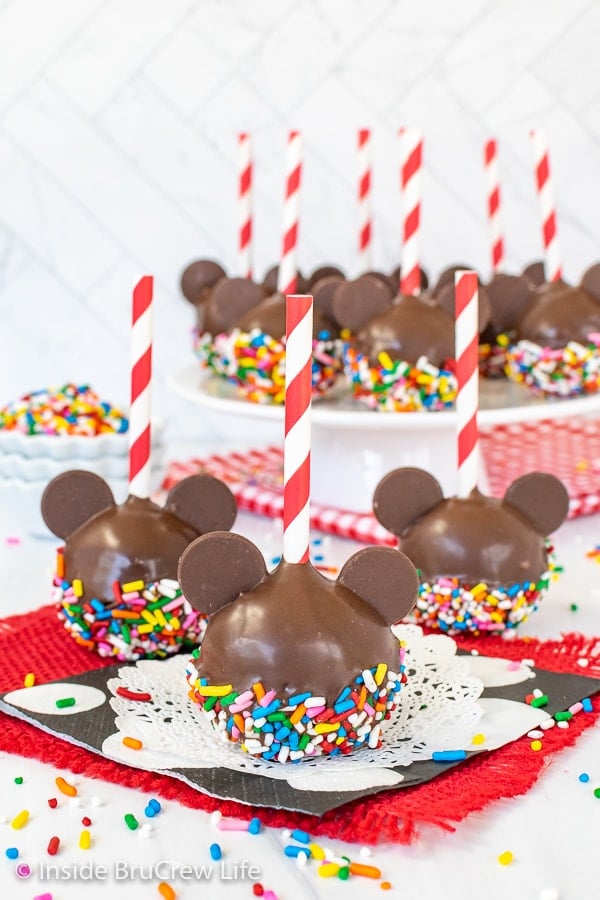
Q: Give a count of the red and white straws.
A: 9